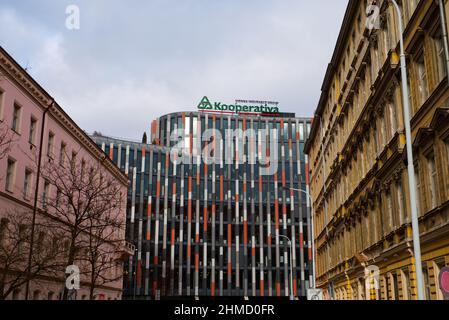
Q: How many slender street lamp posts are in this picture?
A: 3